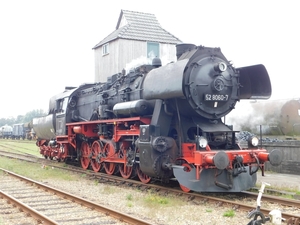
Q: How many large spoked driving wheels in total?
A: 5